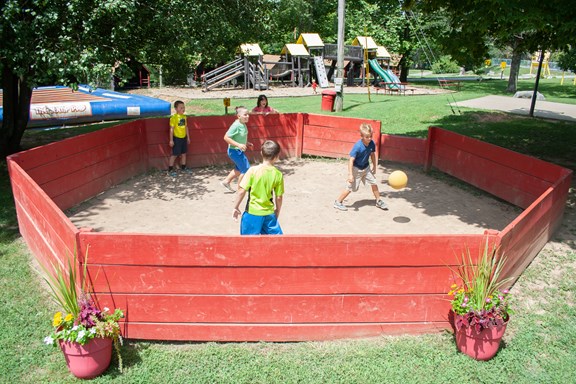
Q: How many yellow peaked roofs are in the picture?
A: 5